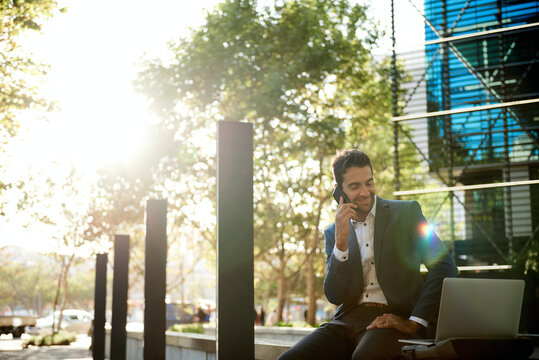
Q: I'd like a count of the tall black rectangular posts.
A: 4